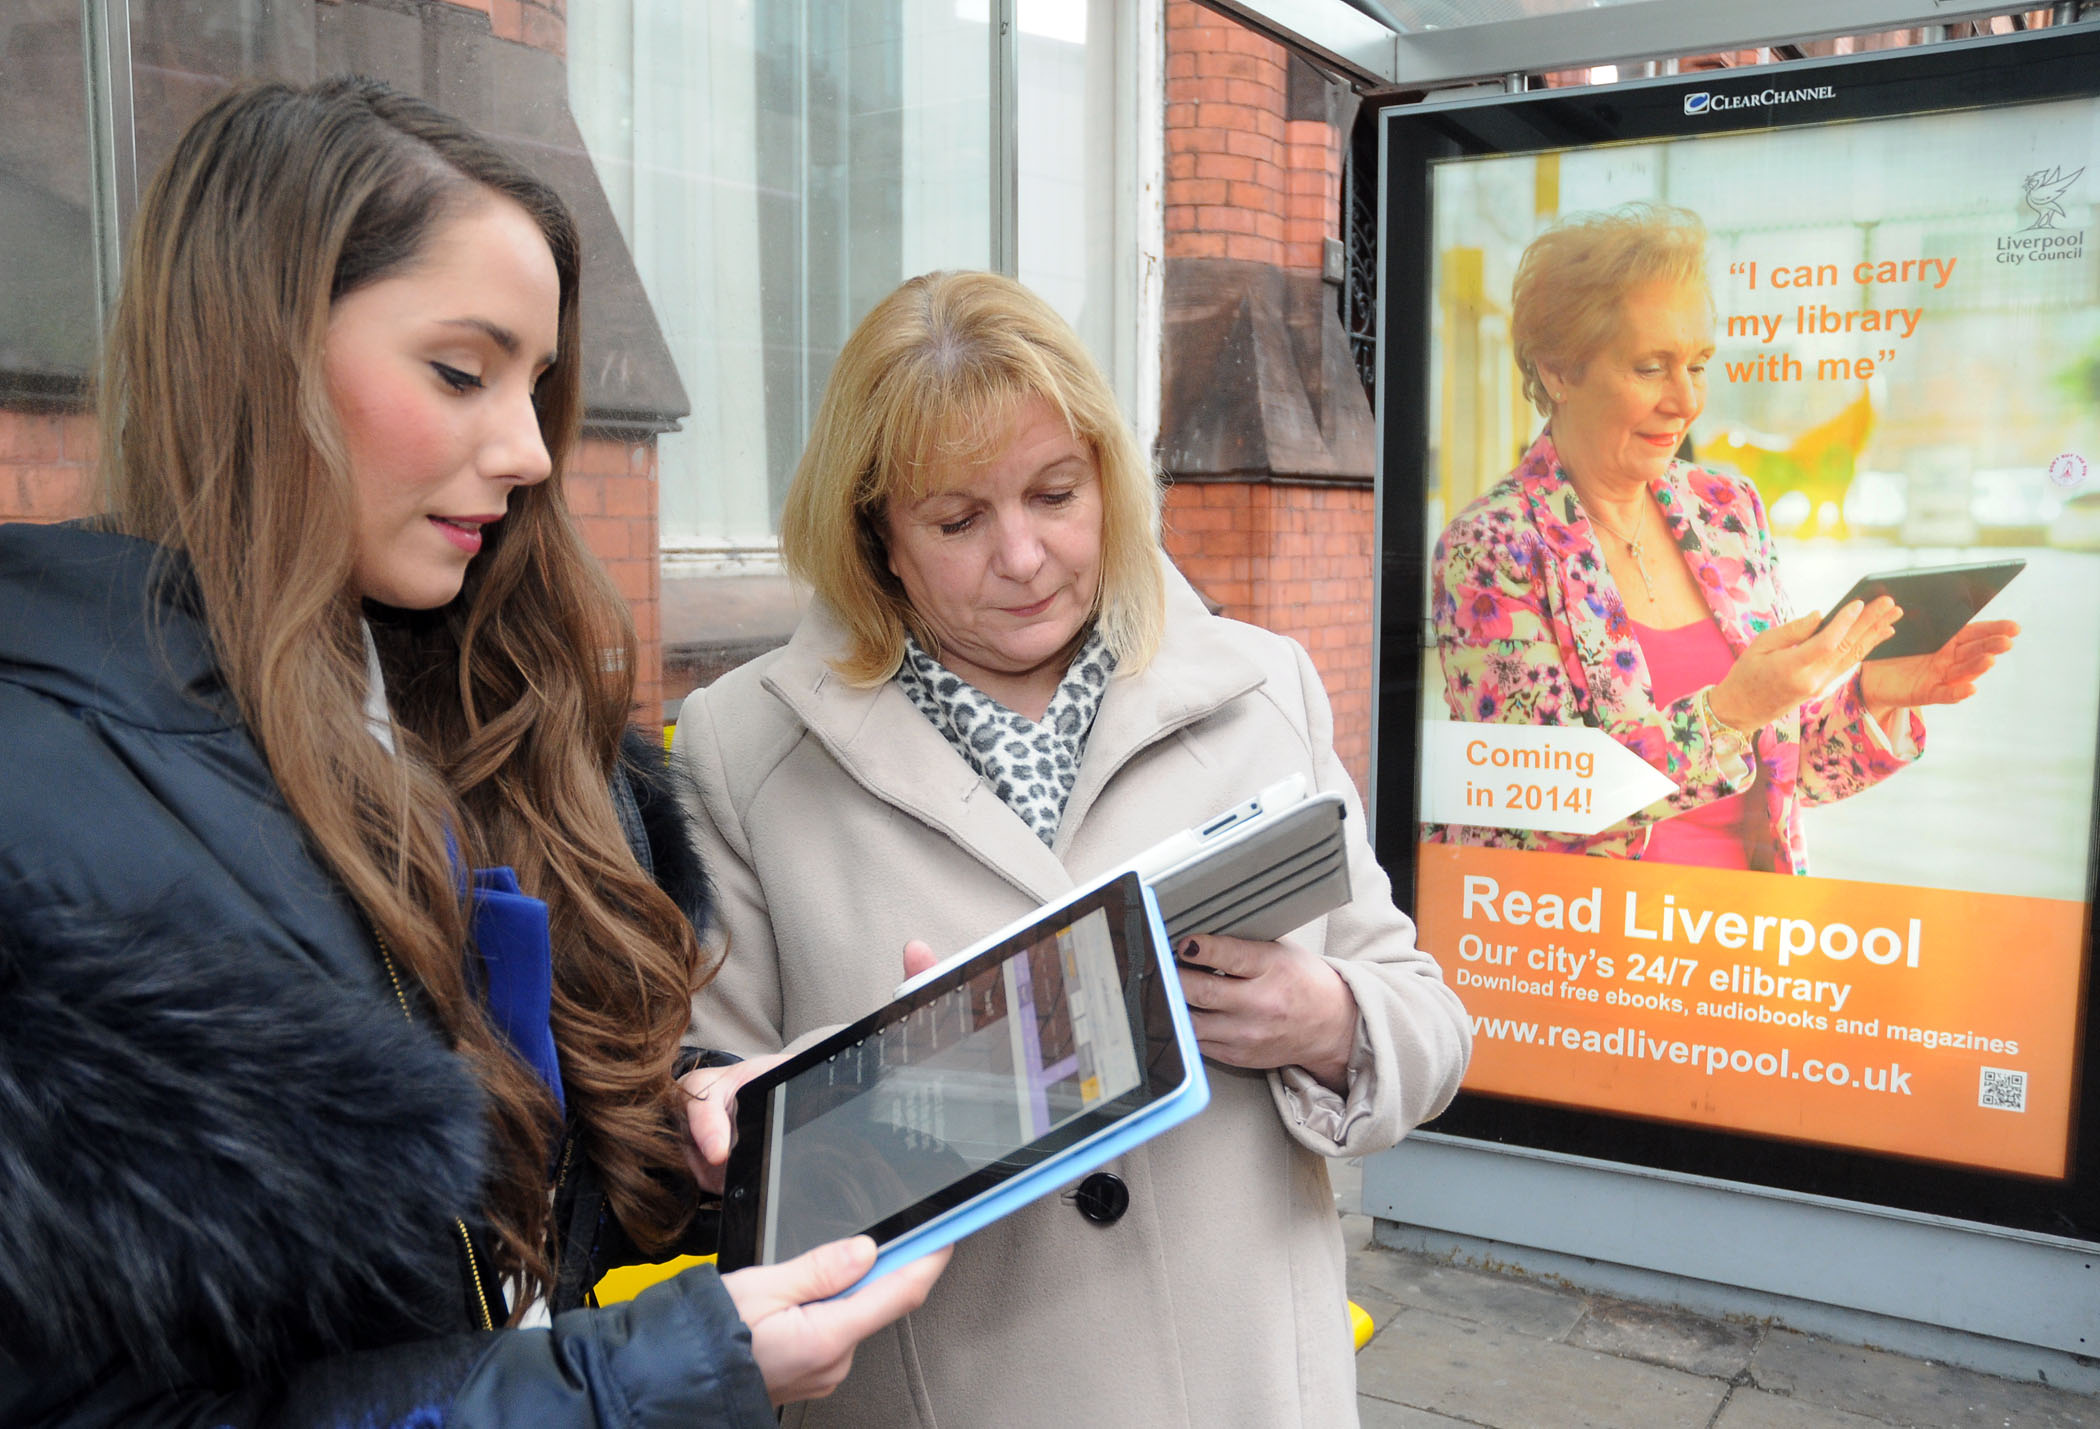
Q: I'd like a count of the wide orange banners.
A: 1